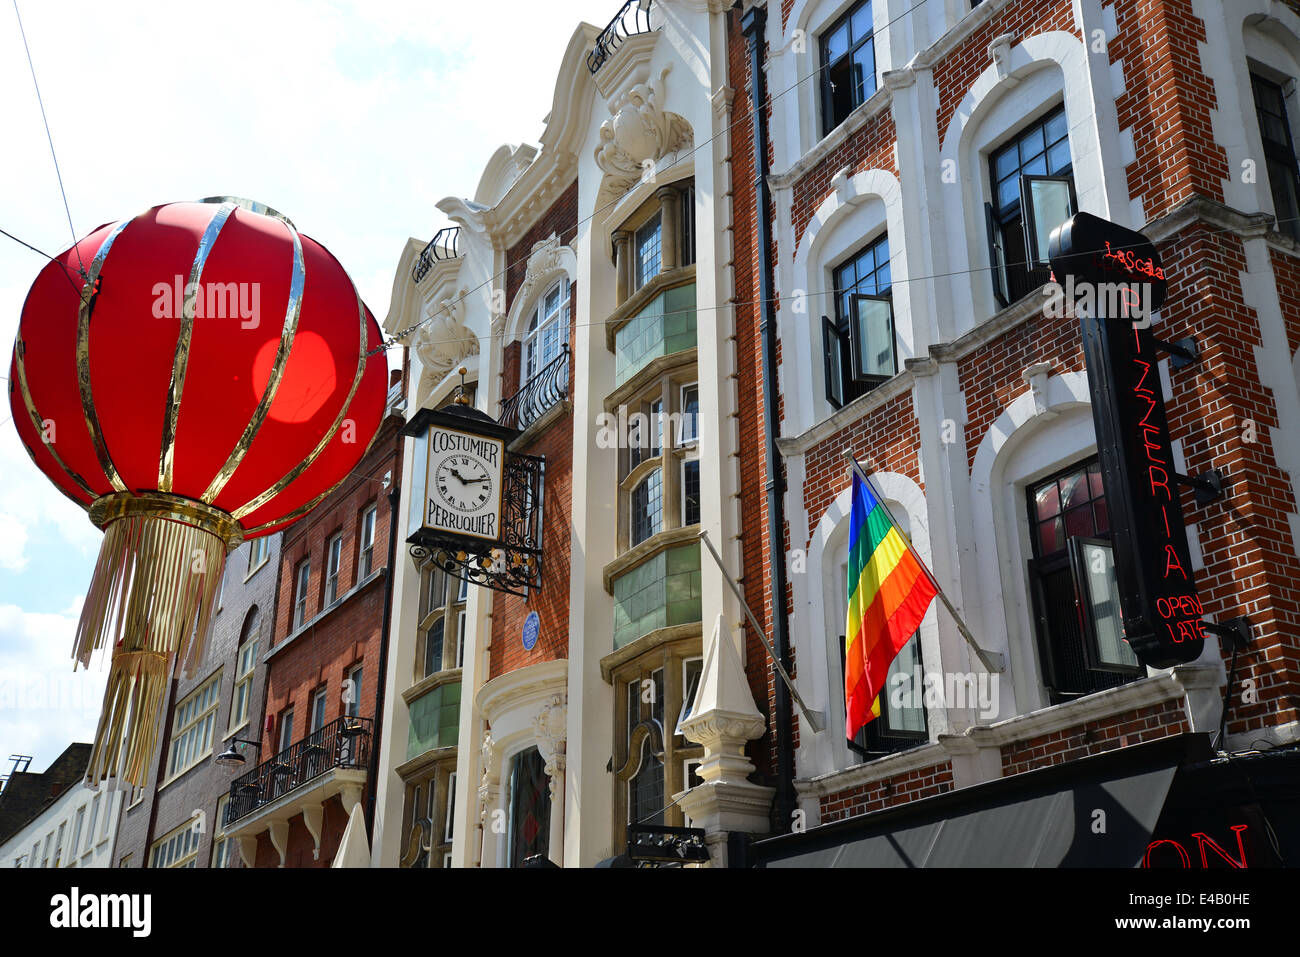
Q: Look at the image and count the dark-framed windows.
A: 6